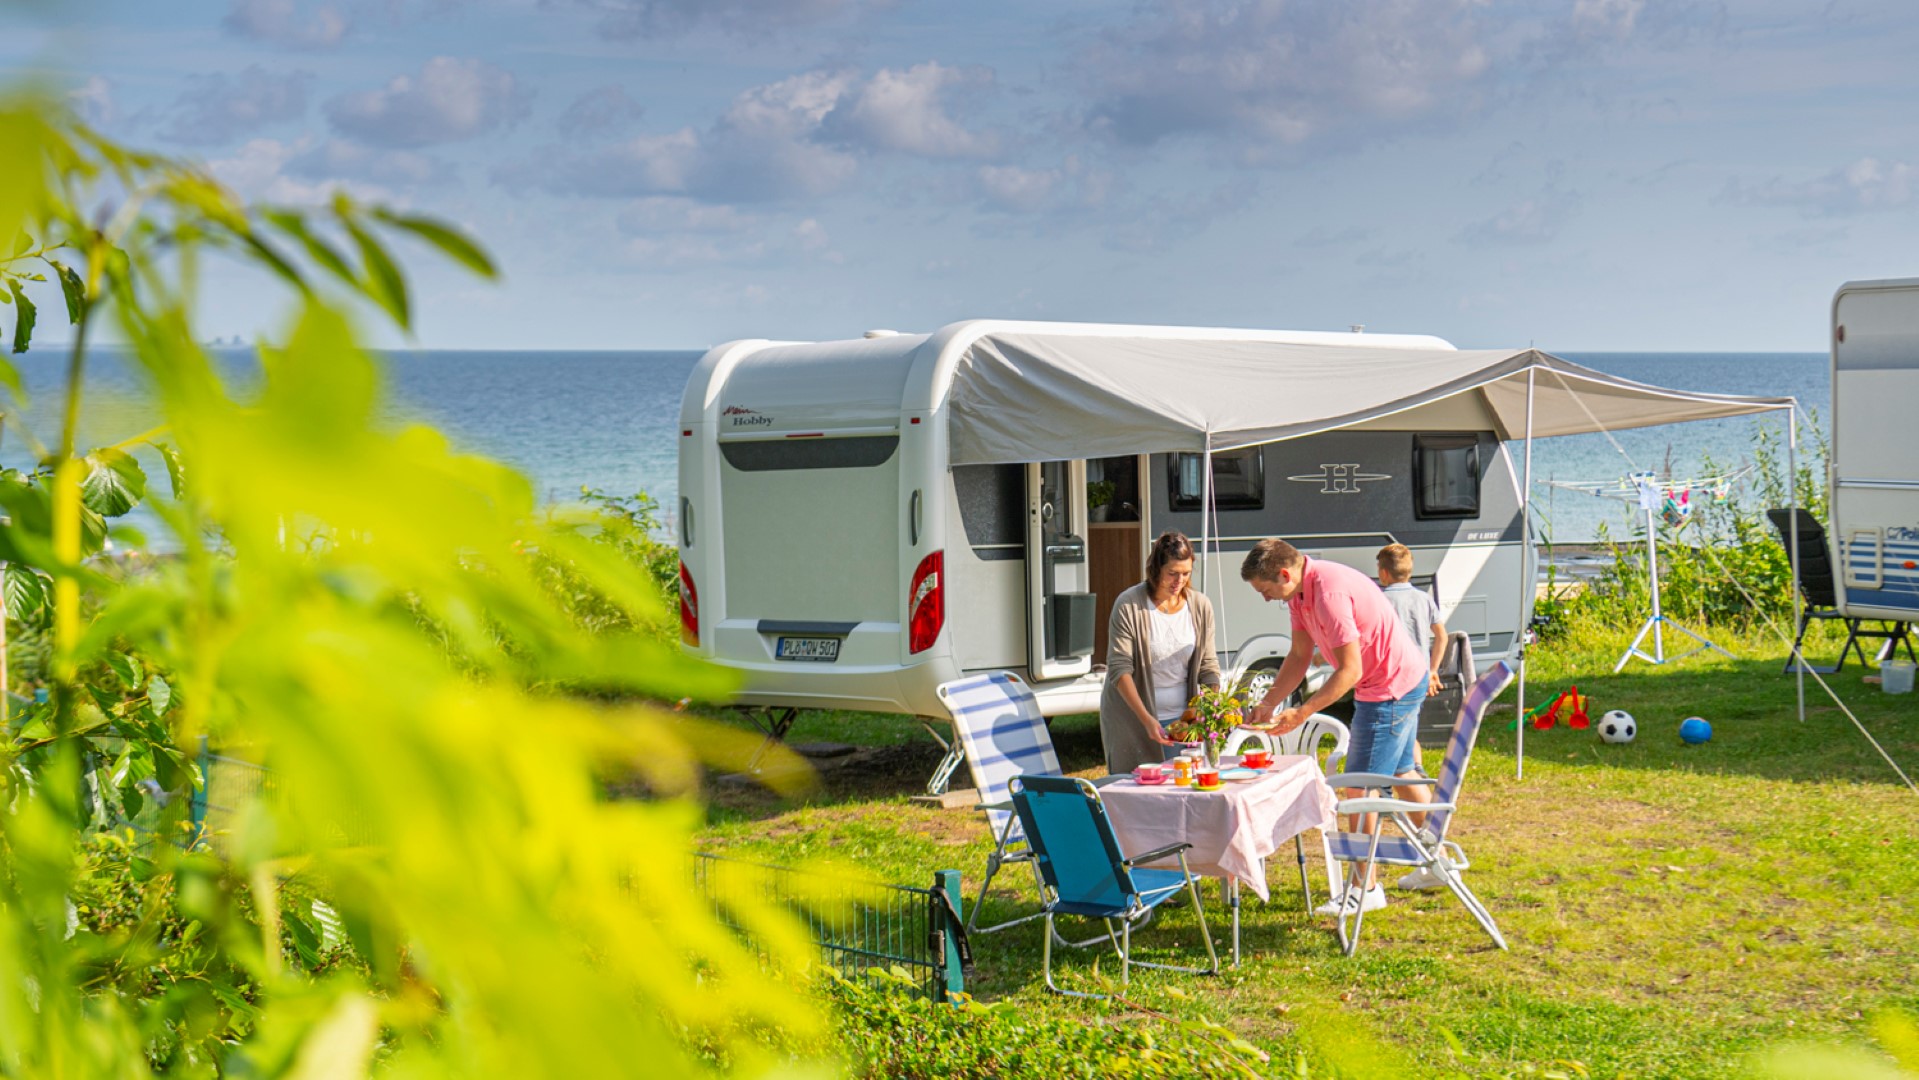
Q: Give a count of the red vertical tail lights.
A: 2